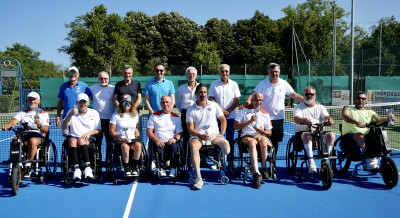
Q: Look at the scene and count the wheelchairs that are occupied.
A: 8